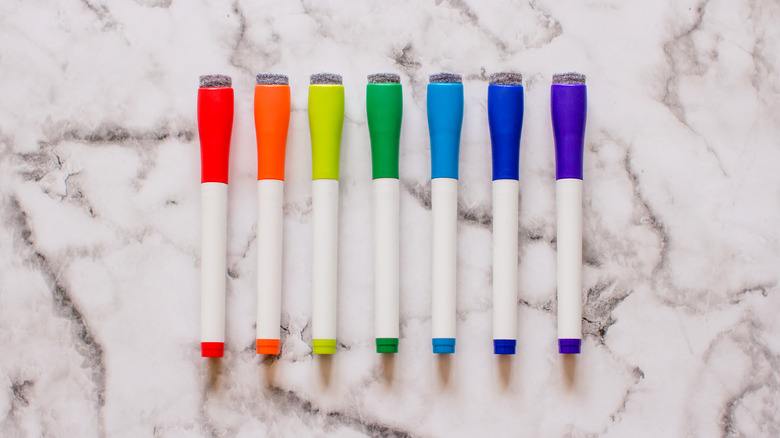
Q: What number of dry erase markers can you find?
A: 7